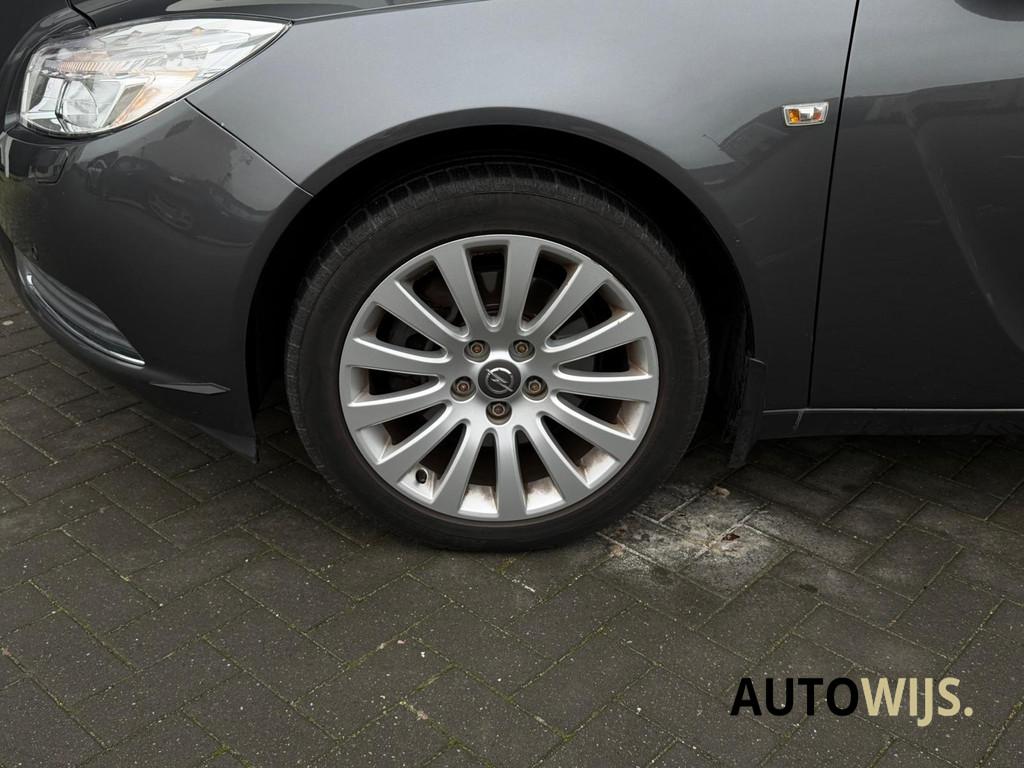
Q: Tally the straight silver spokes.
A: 13